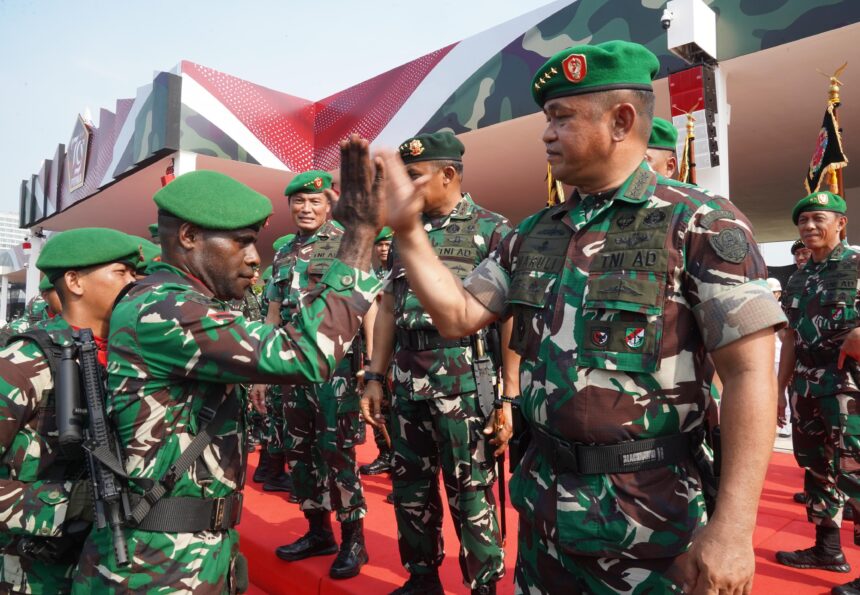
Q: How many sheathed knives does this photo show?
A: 1